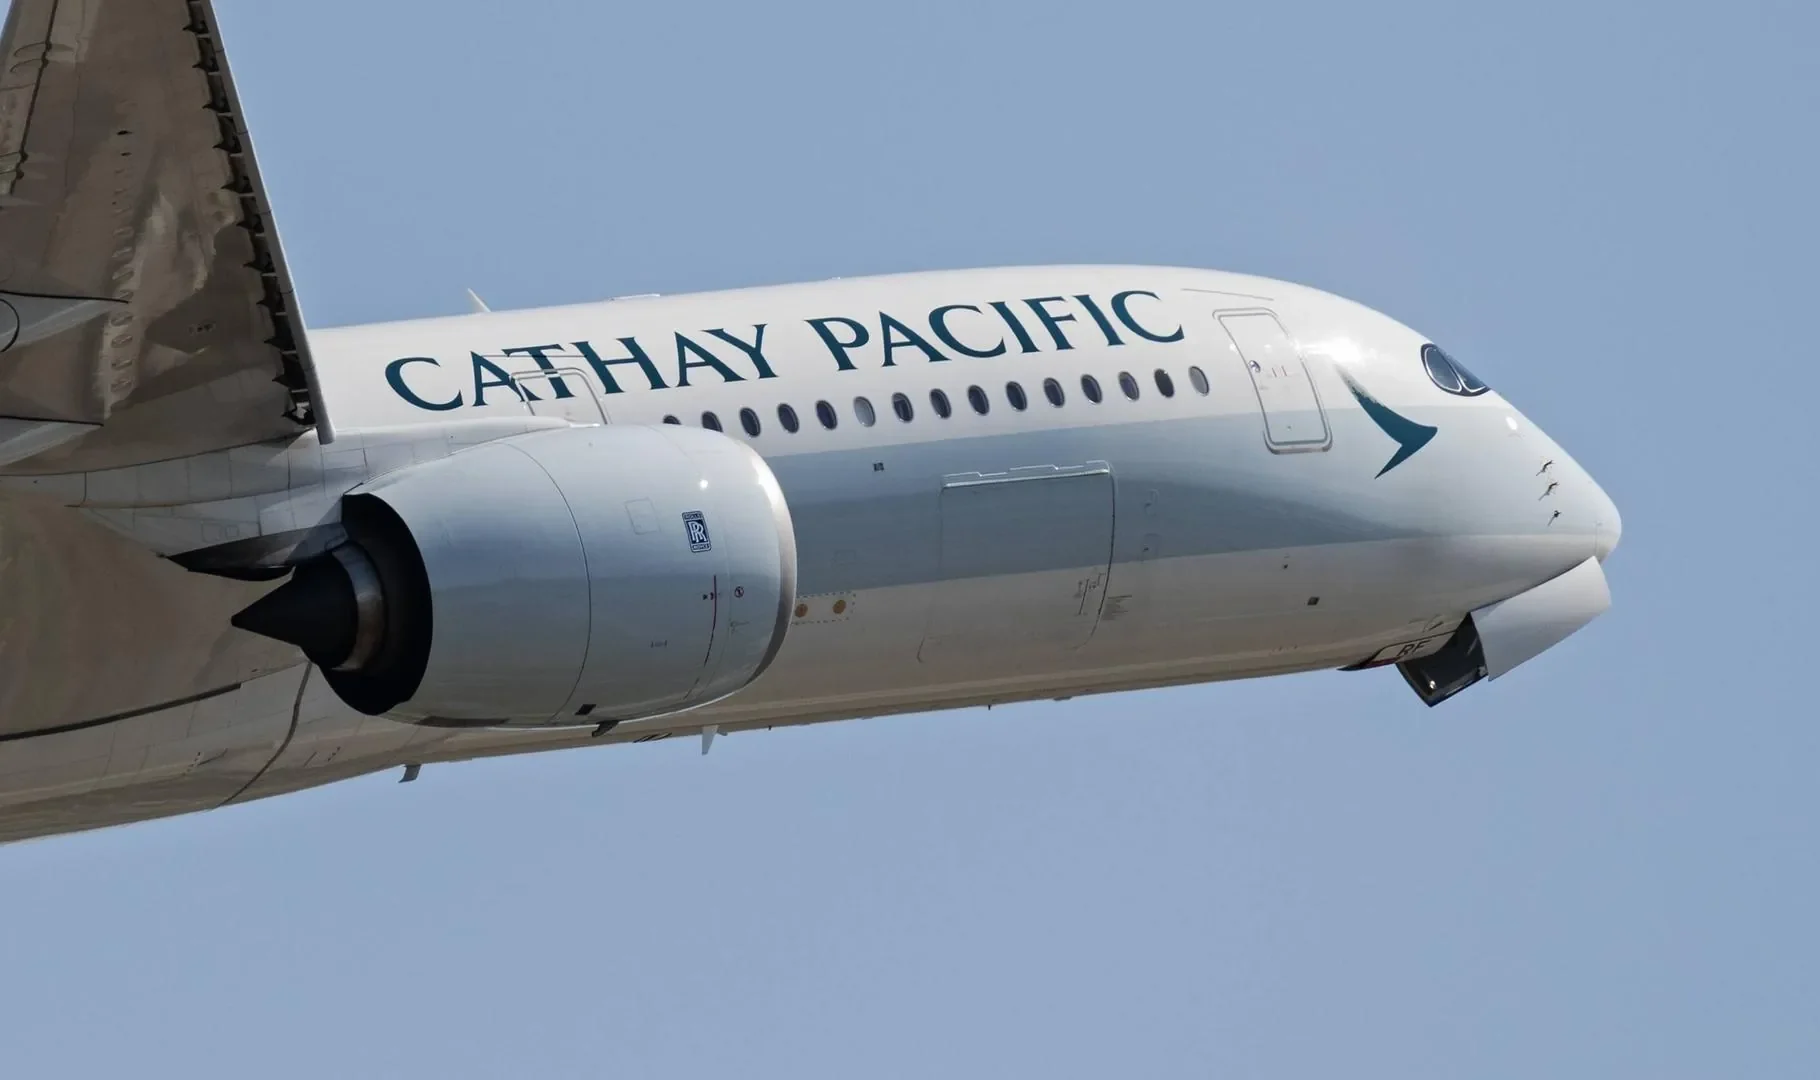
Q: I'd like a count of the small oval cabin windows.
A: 15